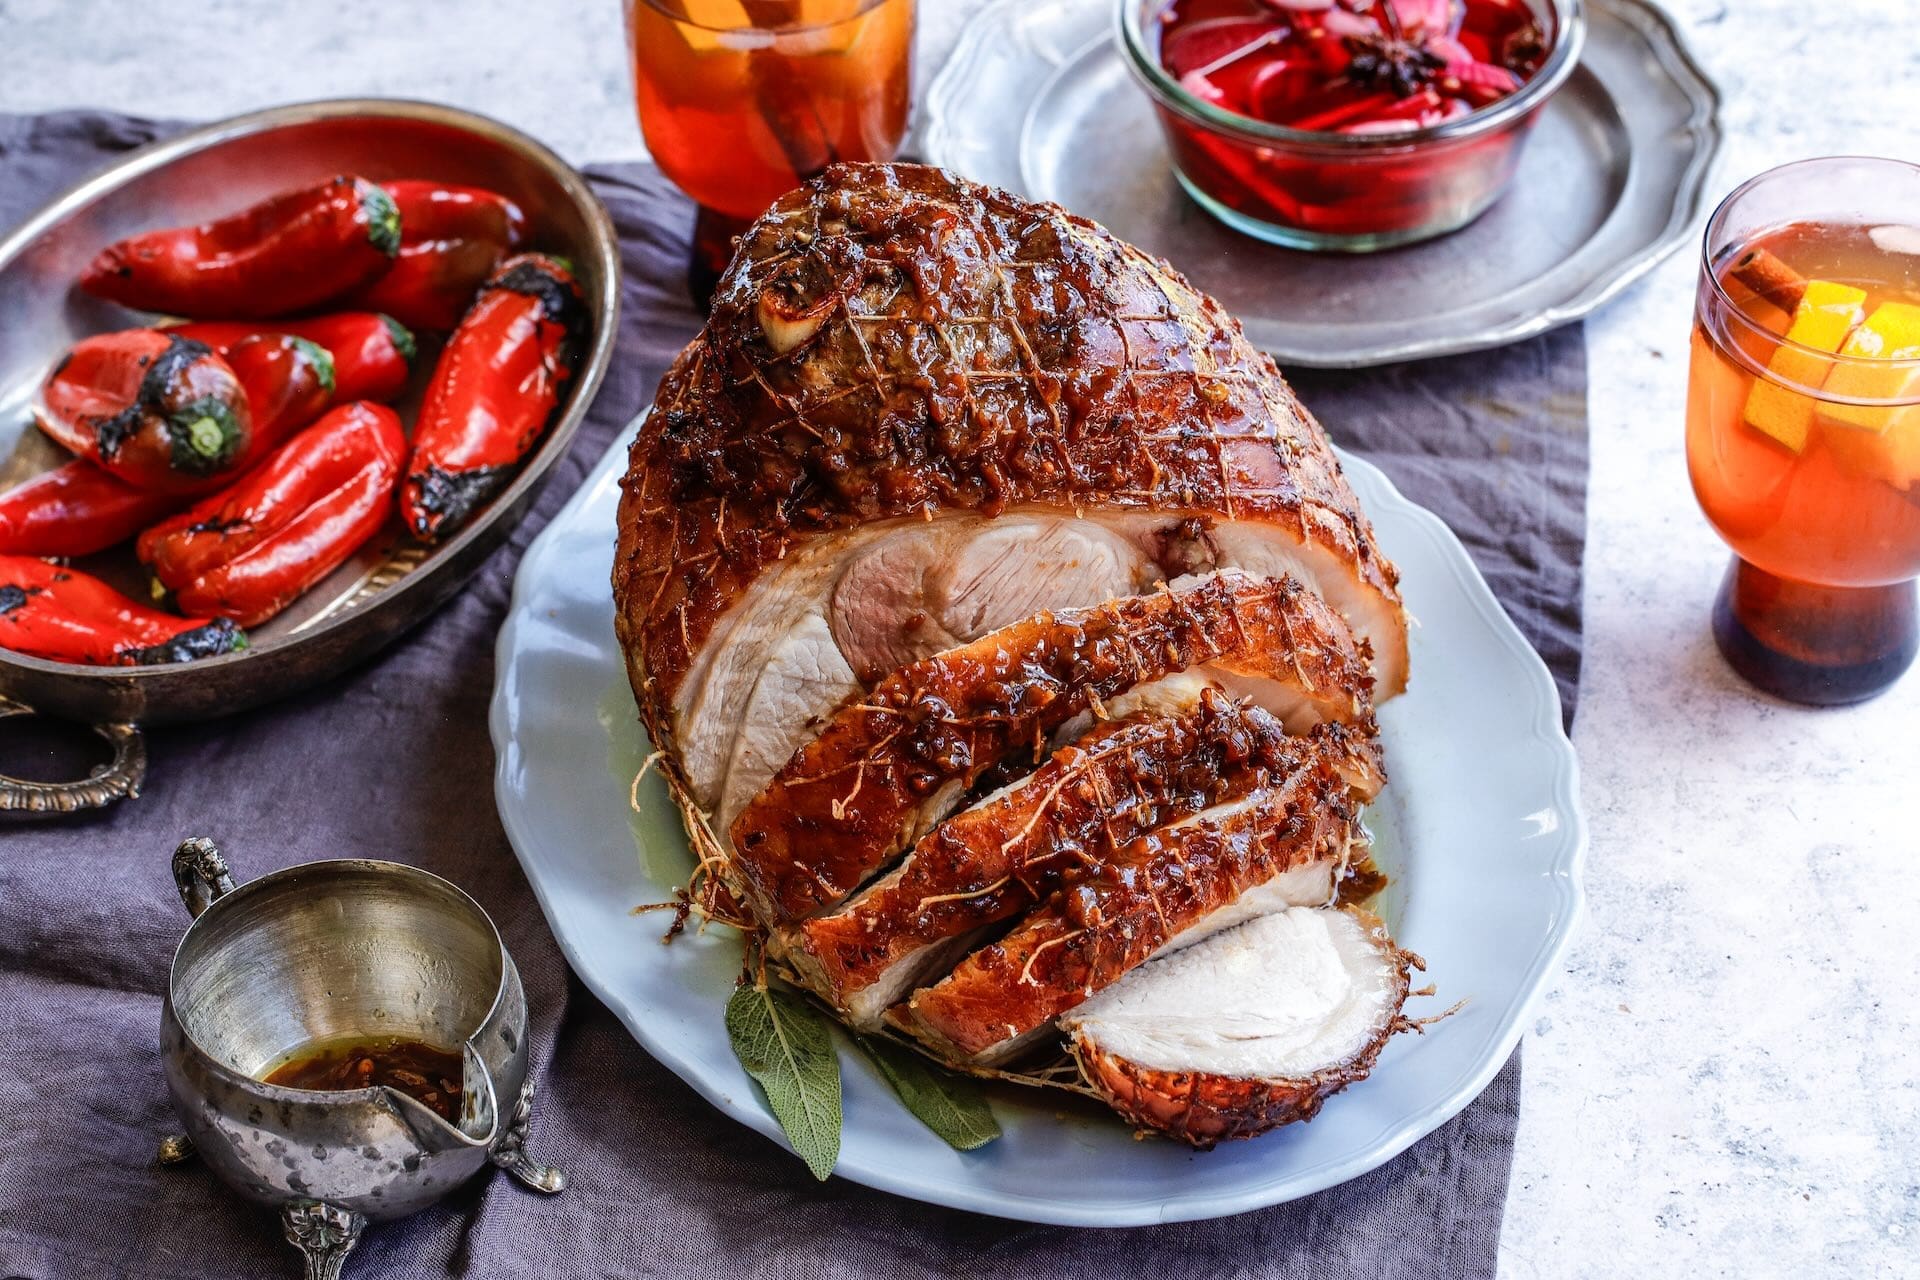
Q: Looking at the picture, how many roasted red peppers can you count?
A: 8